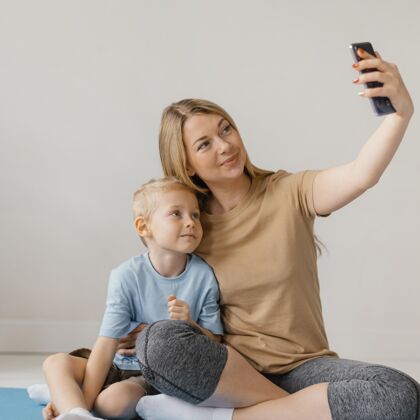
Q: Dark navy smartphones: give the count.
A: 1